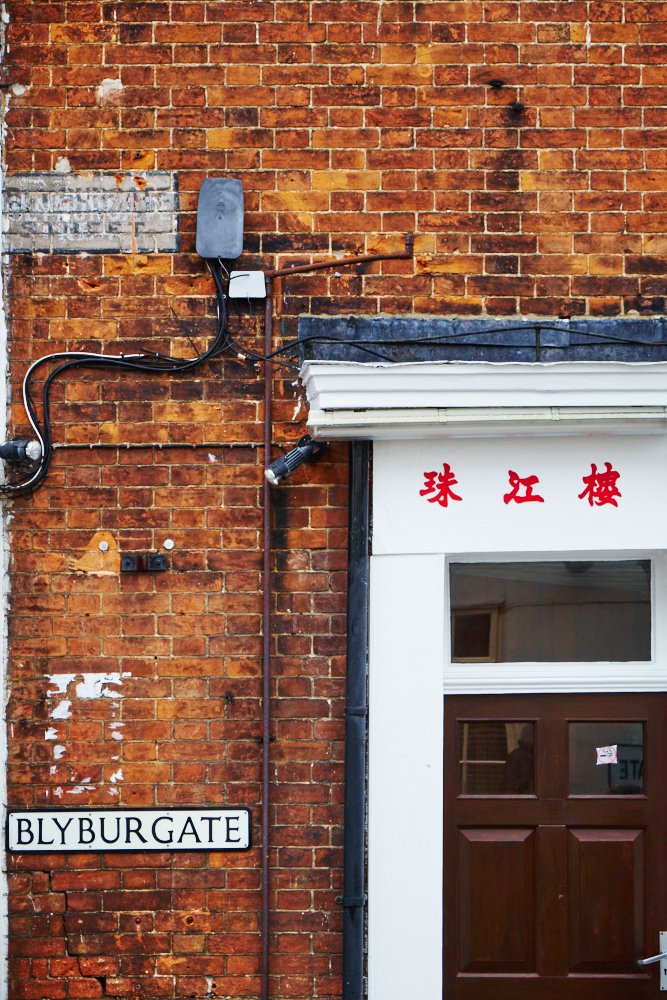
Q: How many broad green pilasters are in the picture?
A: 0